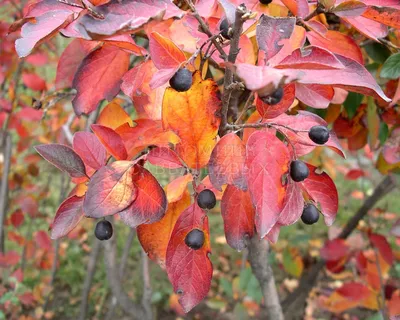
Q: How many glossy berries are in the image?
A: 10